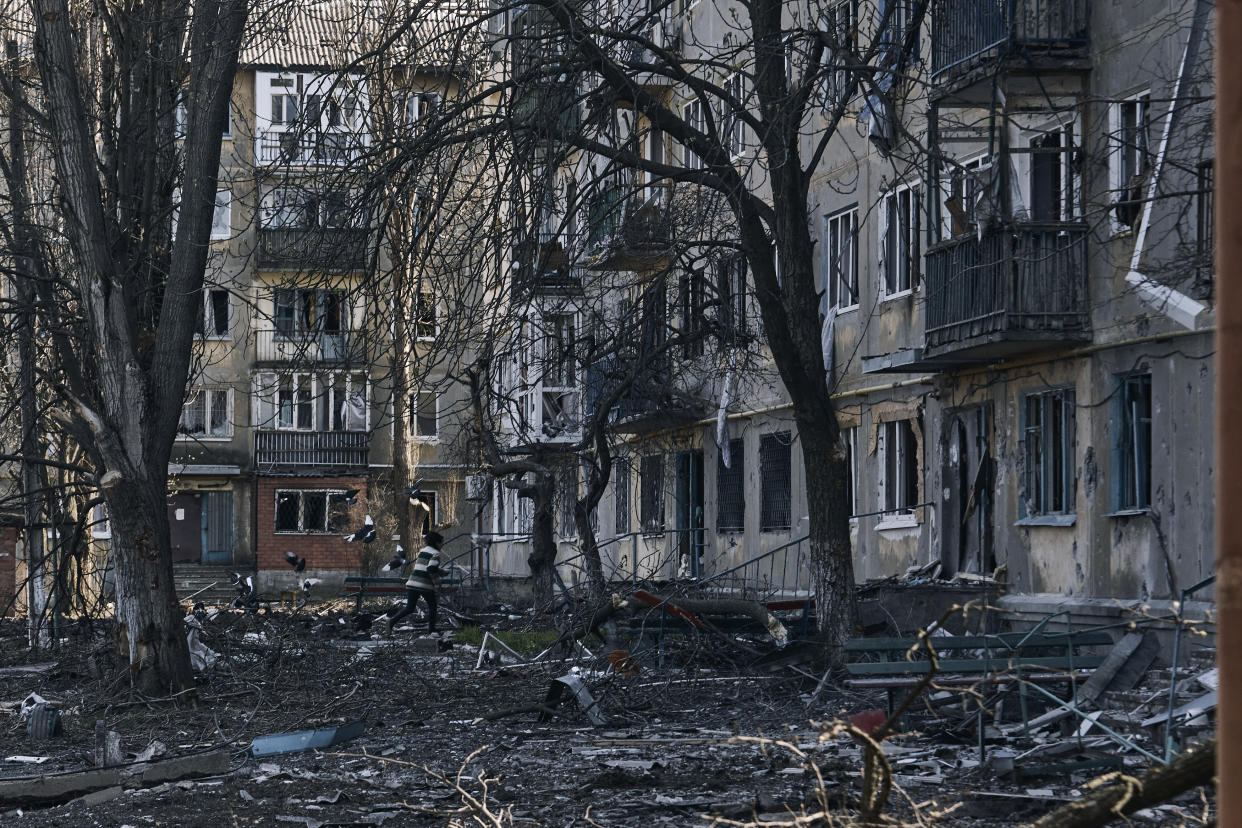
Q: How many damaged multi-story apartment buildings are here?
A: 2